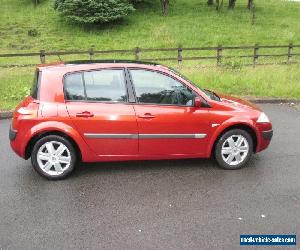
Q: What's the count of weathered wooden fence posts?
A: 7